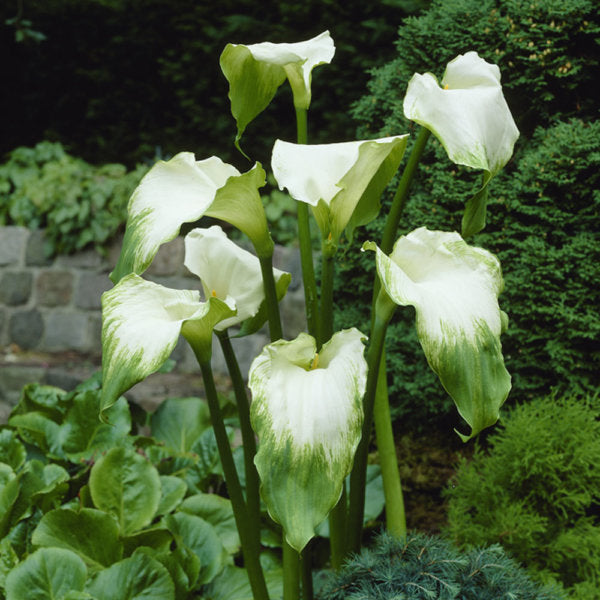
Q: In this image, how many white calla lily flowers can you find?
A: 8